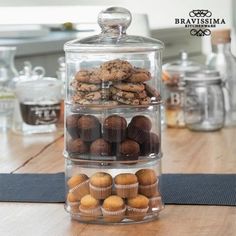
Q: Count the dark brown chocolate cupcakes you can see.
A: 8